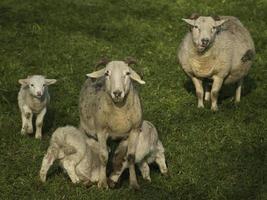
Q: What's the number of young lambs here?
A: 3